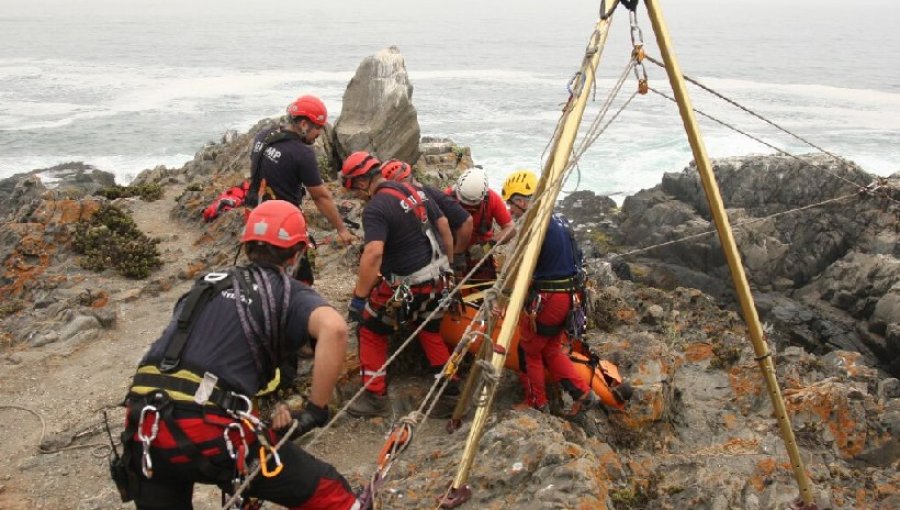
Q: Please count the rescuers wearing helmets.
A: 6